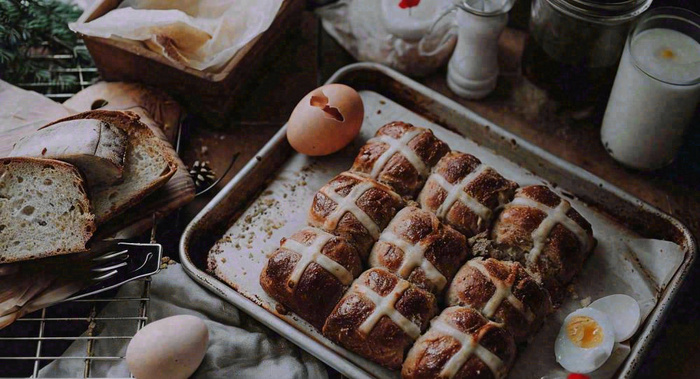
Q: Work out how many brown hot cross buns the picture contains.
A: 9